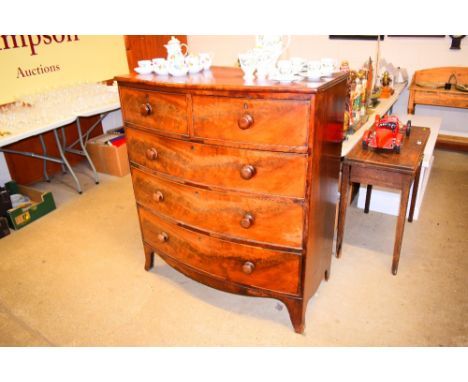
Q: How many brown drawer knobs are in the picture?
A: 8